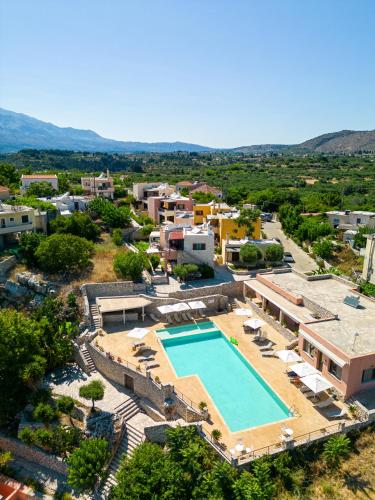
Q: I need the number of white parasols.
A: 9